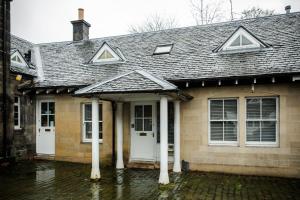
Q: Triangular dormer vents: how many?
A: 3